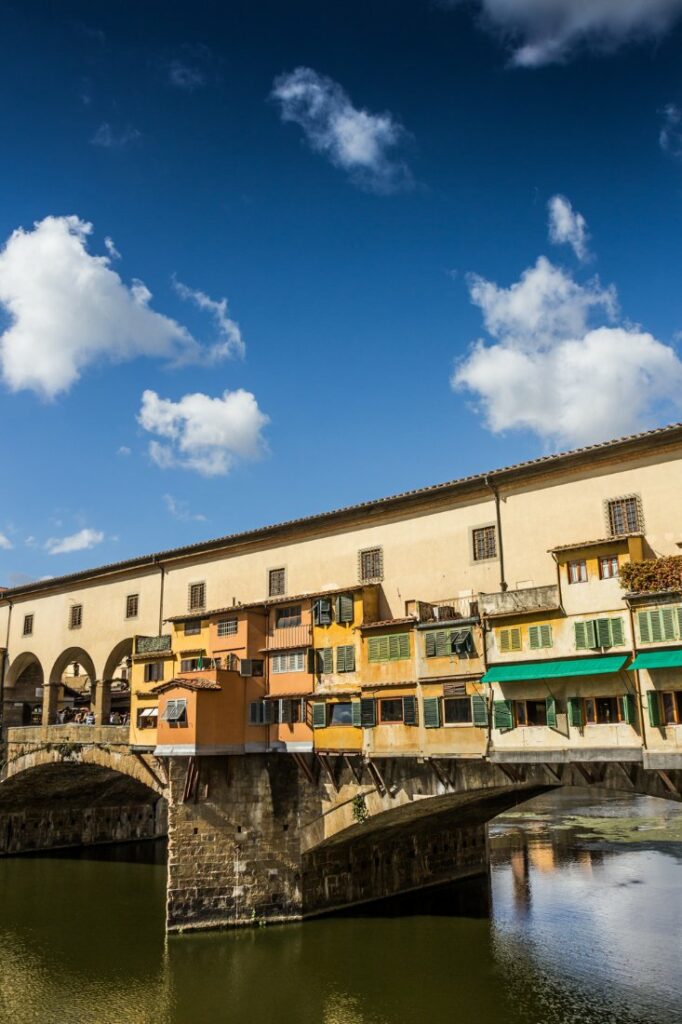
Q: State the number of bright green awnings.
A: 2